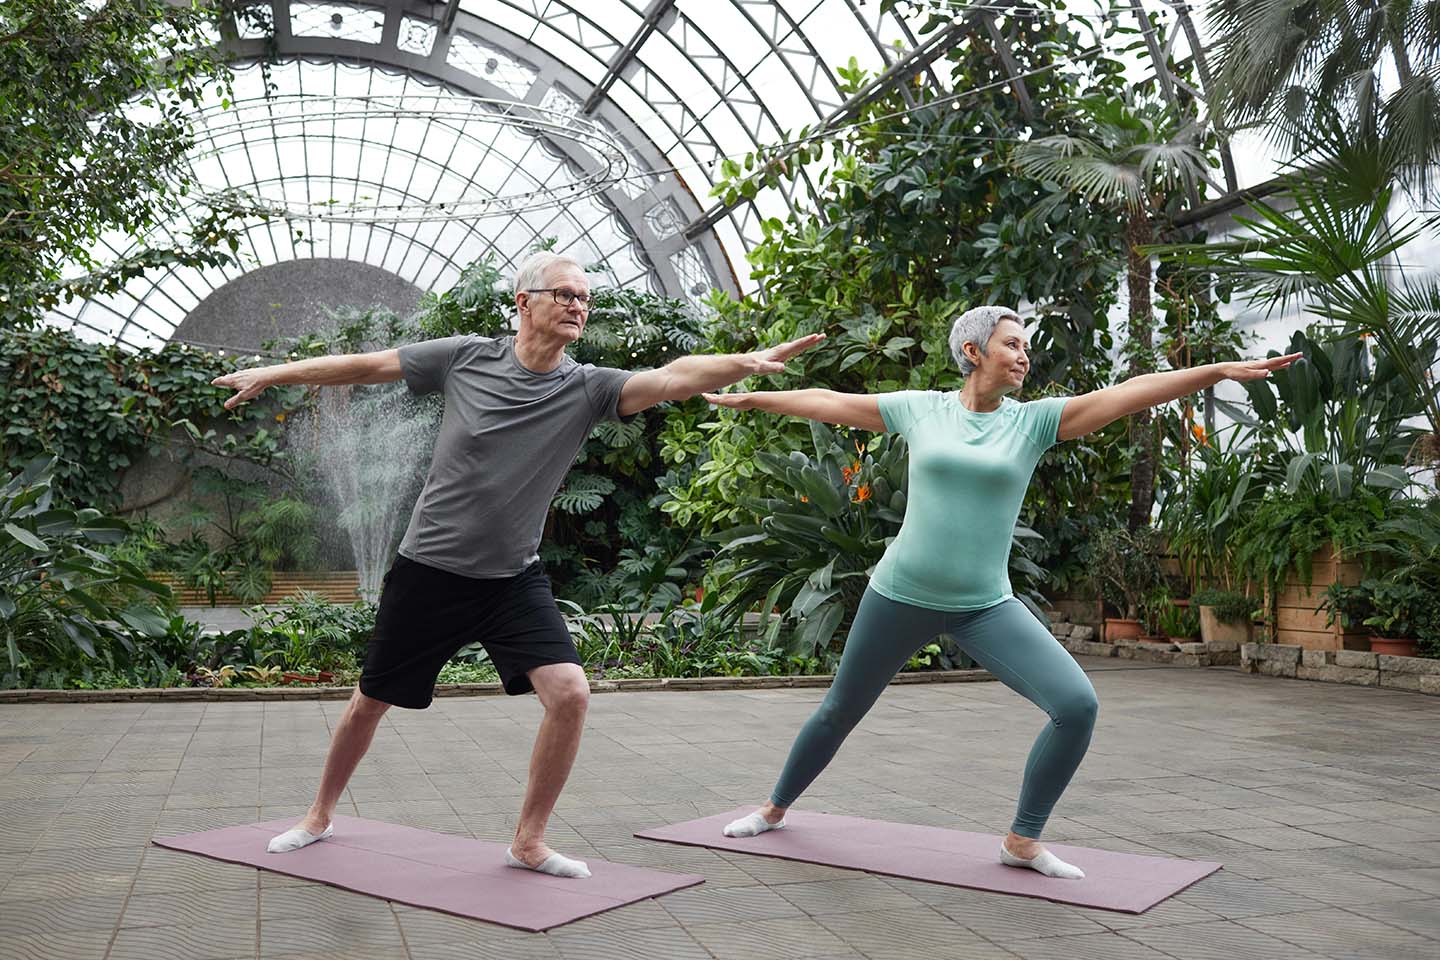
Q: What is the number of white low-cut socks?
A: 4